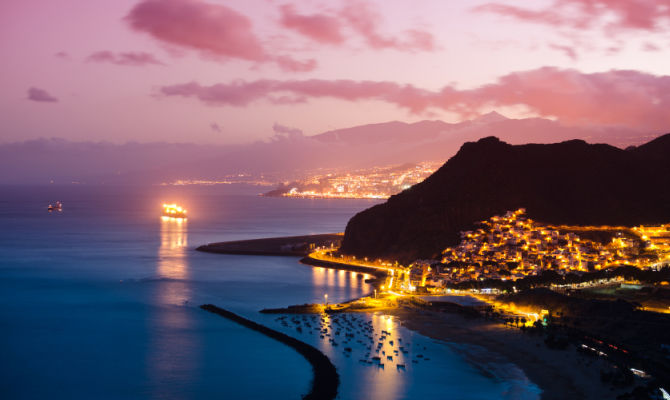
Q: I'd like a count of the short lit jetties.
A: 1